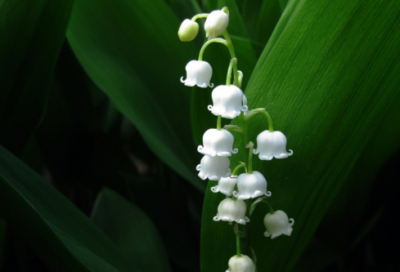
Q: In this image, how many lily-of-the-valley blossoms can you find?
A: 12